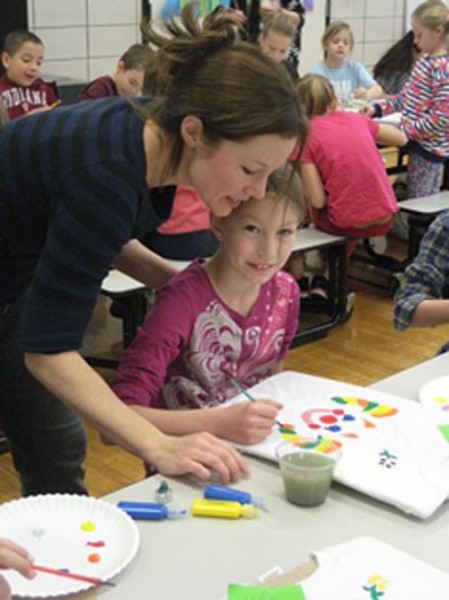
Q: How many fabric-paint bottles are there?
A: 3